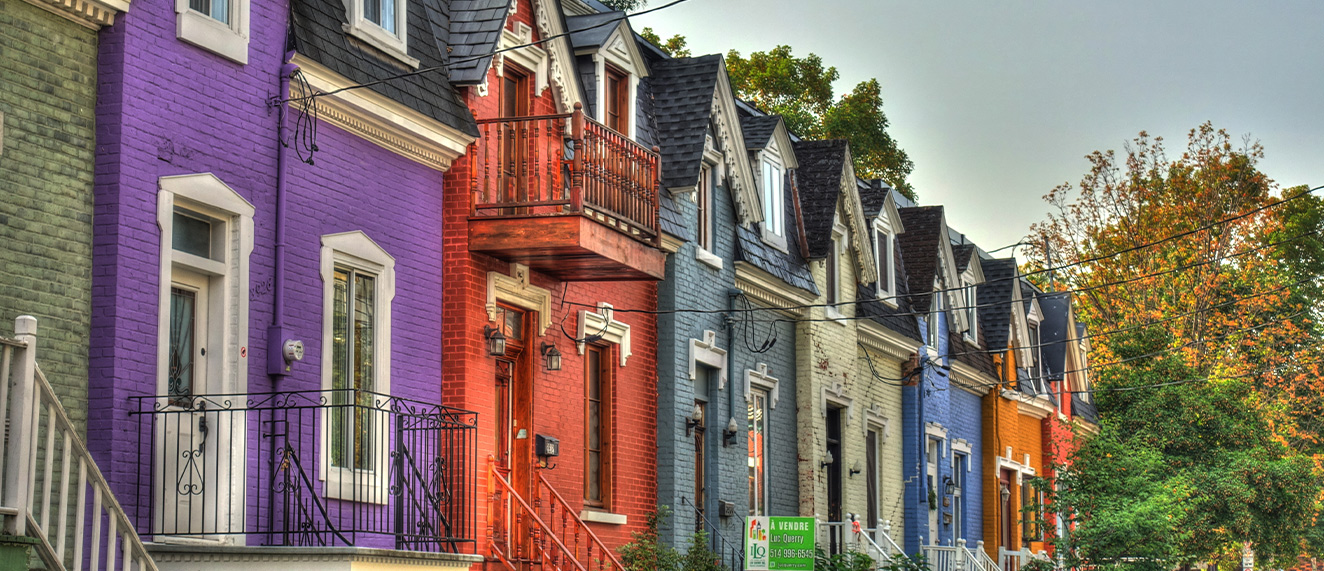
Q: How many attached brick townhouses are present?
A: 8